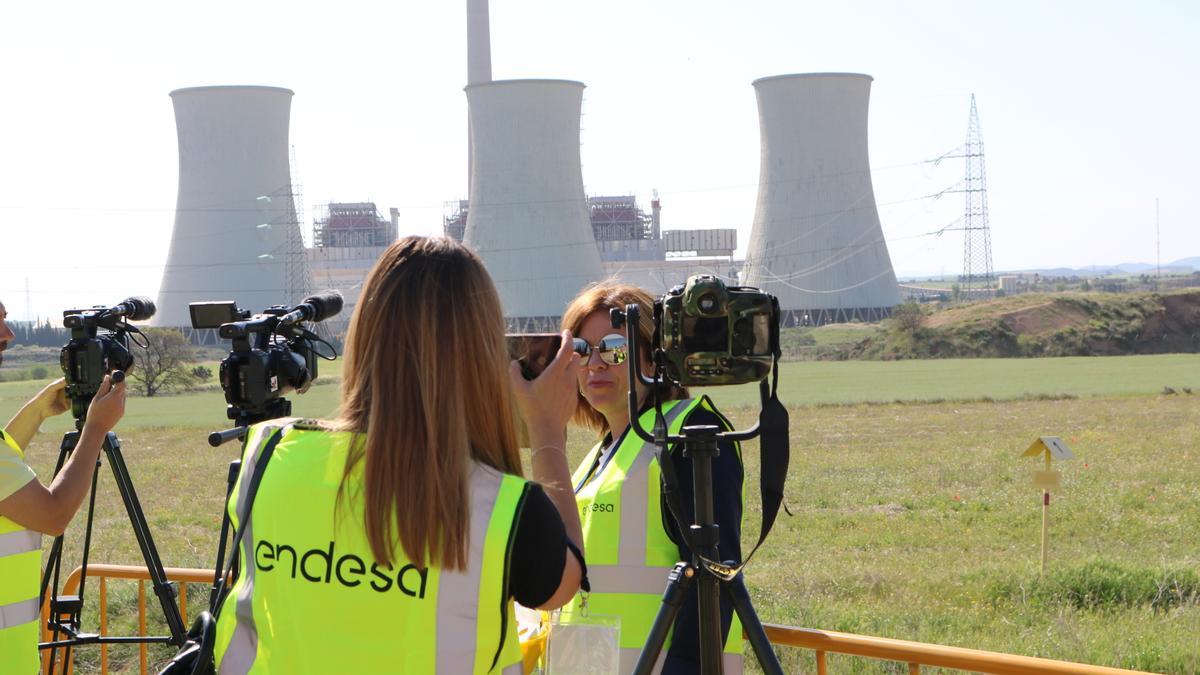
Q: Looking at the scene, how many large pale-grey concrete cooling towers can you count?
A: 3